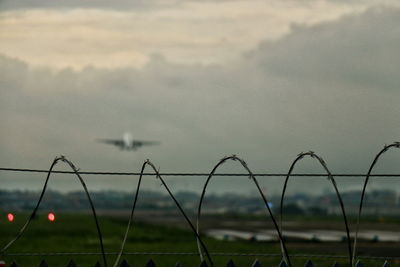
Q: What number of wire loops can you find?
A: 5